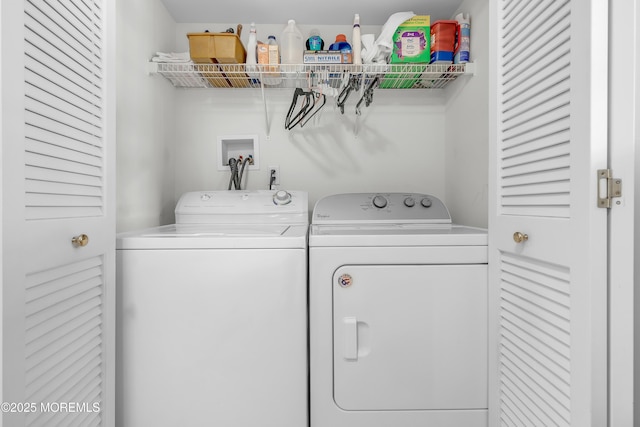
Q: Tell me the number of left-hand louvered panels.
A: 2